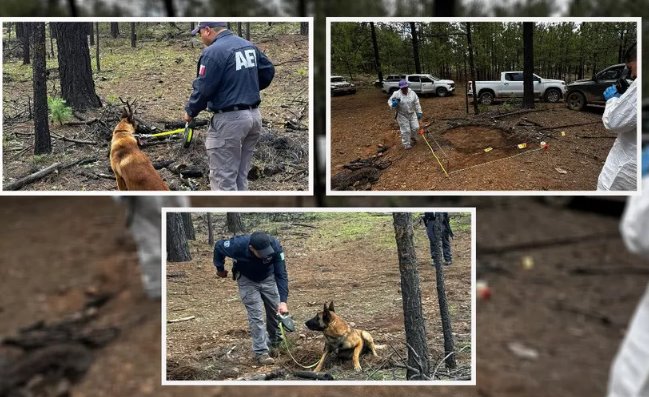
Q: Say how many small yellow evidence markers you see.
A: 3